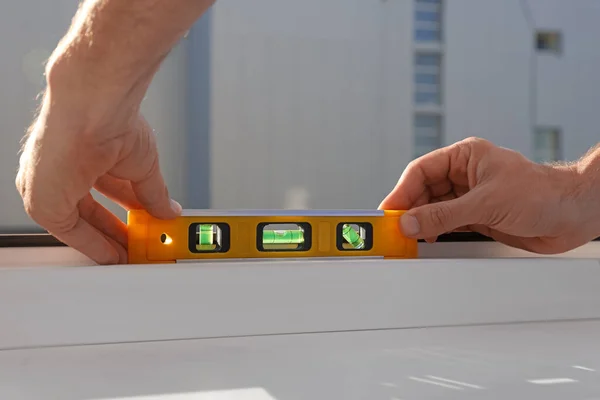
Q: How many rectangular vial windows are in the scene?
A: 3